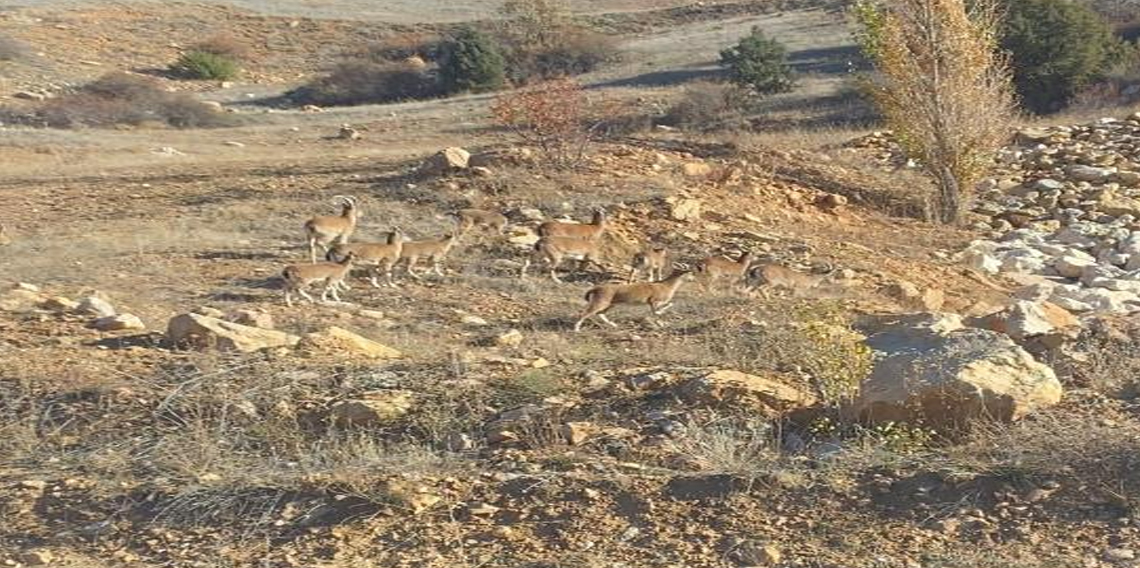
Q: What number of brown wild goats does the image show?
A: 11